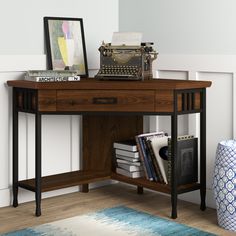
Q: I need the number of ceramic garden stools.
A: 1